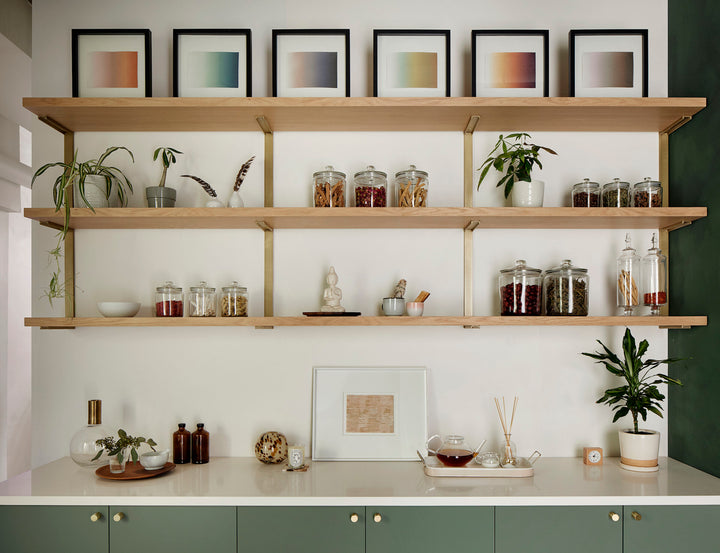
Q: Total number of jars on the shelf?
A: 13